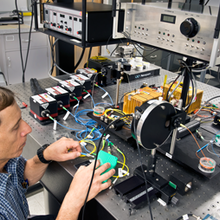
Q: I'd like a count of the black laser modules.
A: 5